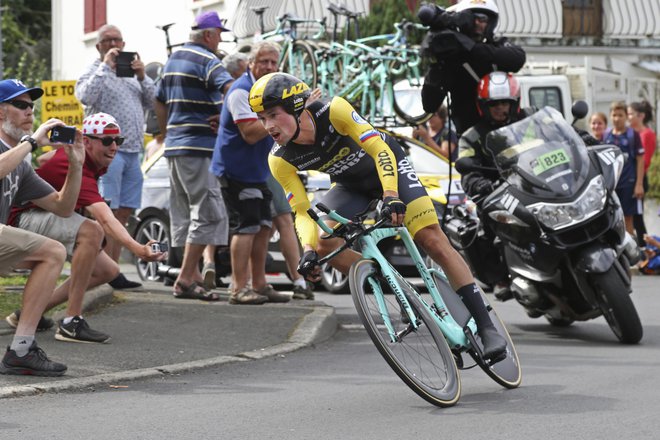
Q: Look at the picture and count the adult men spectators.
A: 6